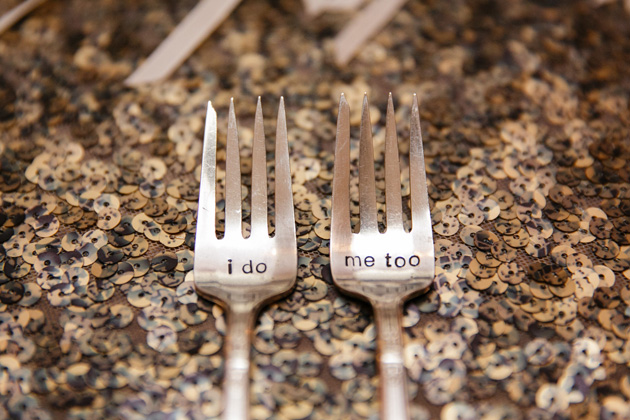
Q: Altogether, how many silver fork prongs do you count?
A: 8